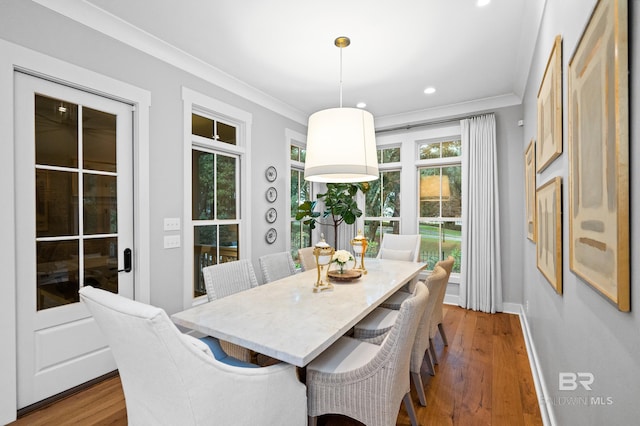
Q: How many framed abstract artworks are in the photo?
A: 4